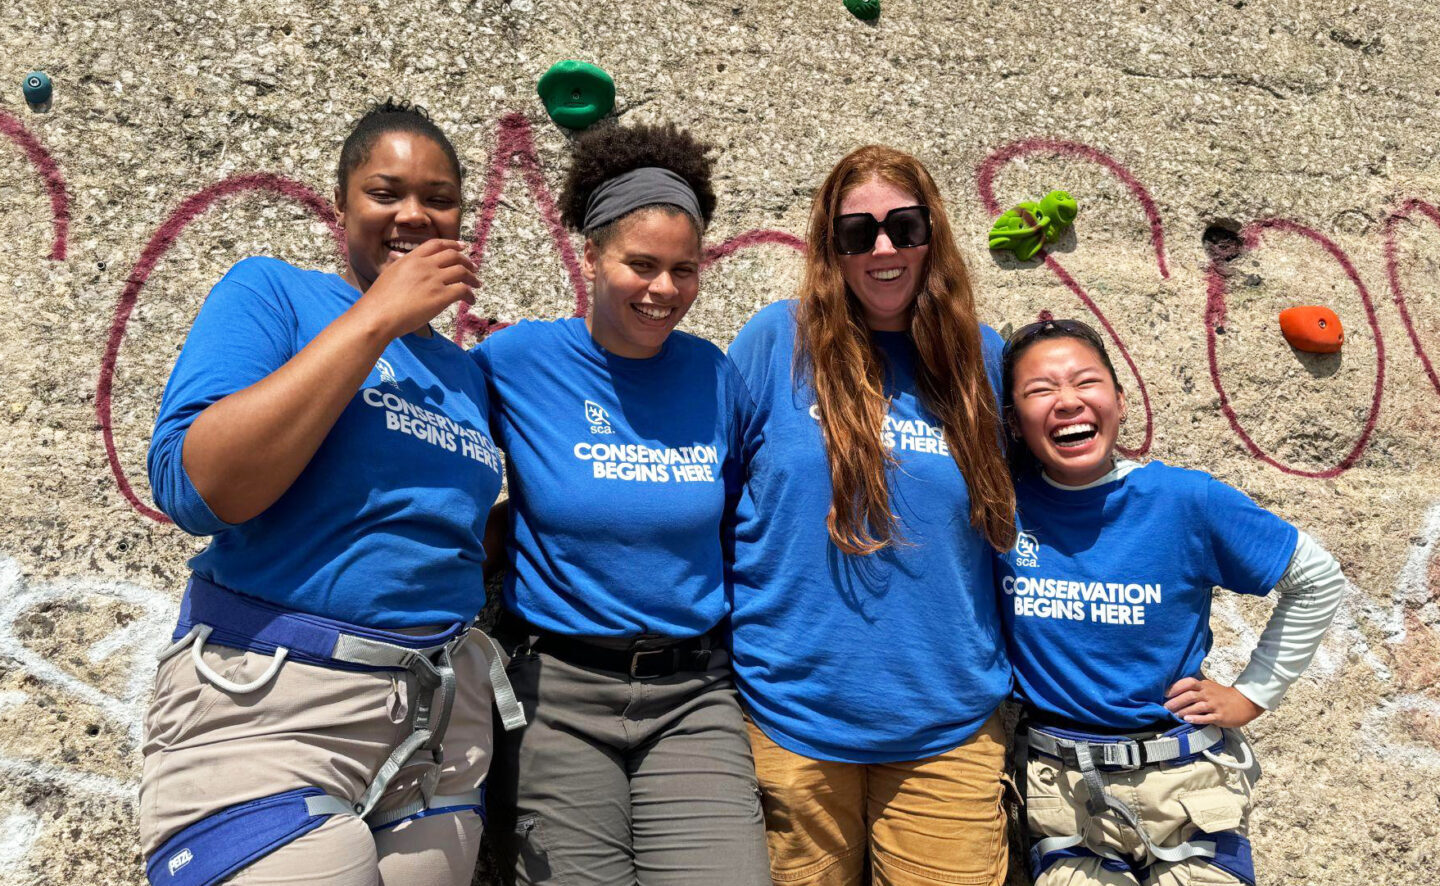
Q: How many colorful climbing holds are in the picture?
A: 5